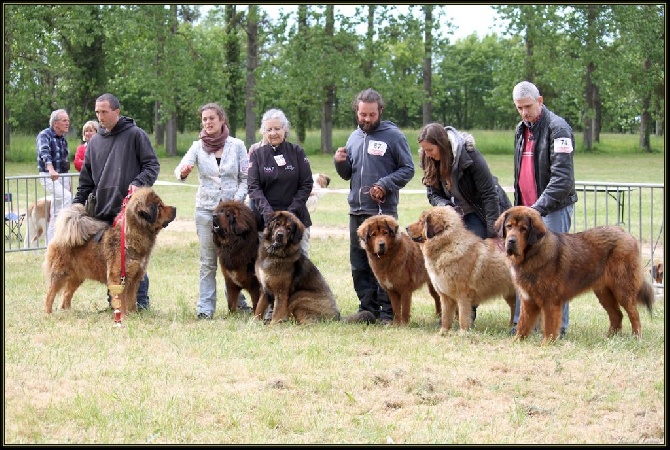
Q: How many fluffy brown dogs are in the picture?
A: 6